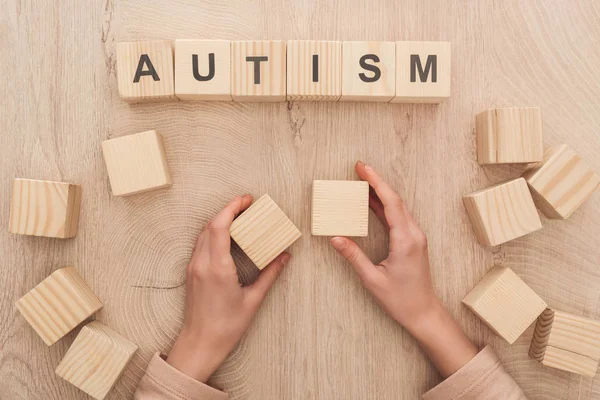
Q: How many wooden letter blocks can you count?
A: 6